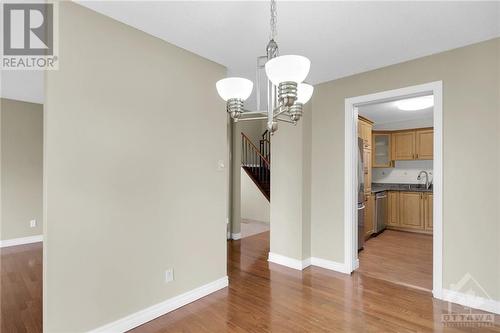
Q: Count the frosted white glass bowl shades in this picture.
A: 3